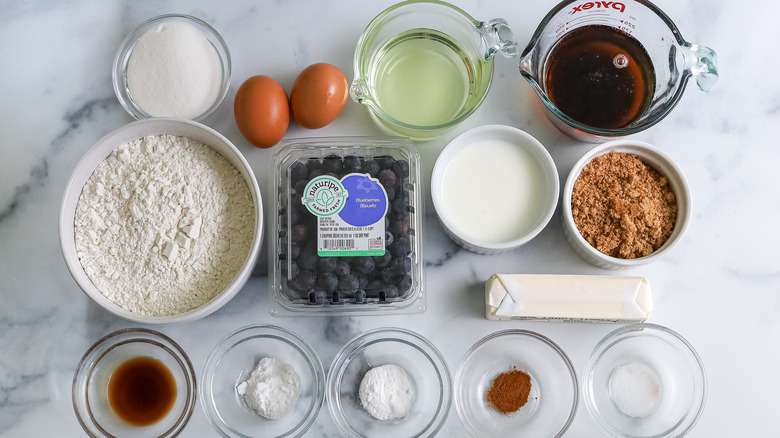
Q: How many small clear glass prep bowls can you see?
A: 6